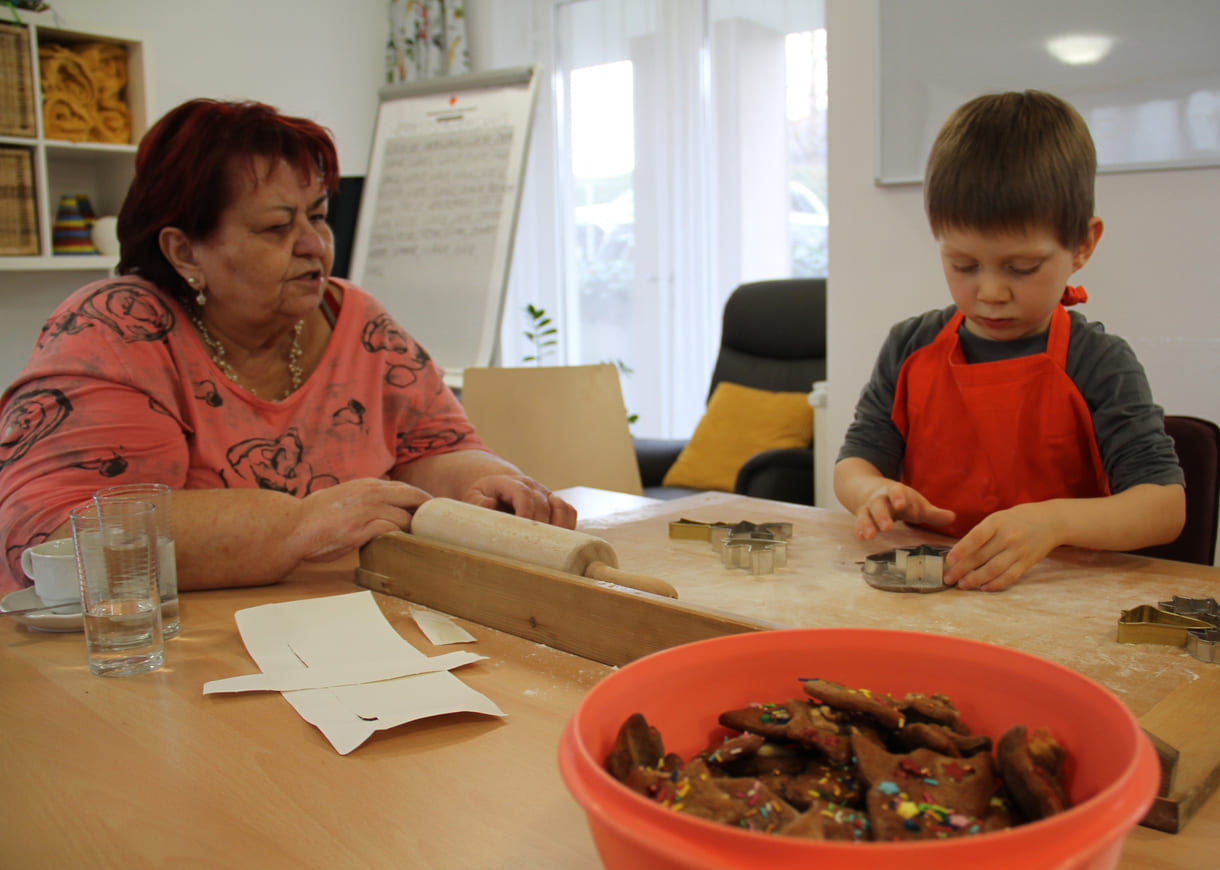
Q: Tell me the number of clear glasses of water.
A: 2